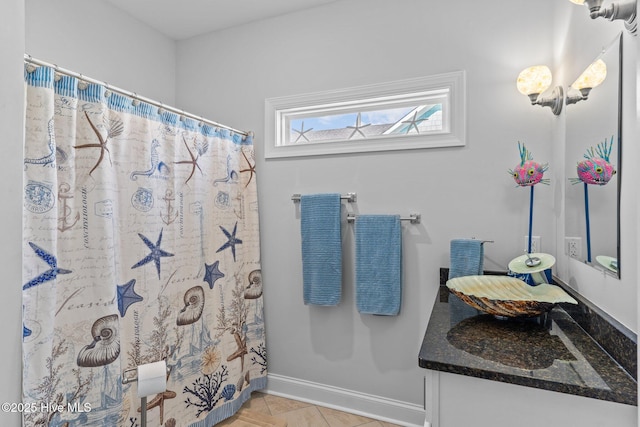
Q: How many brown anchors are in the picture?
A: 3